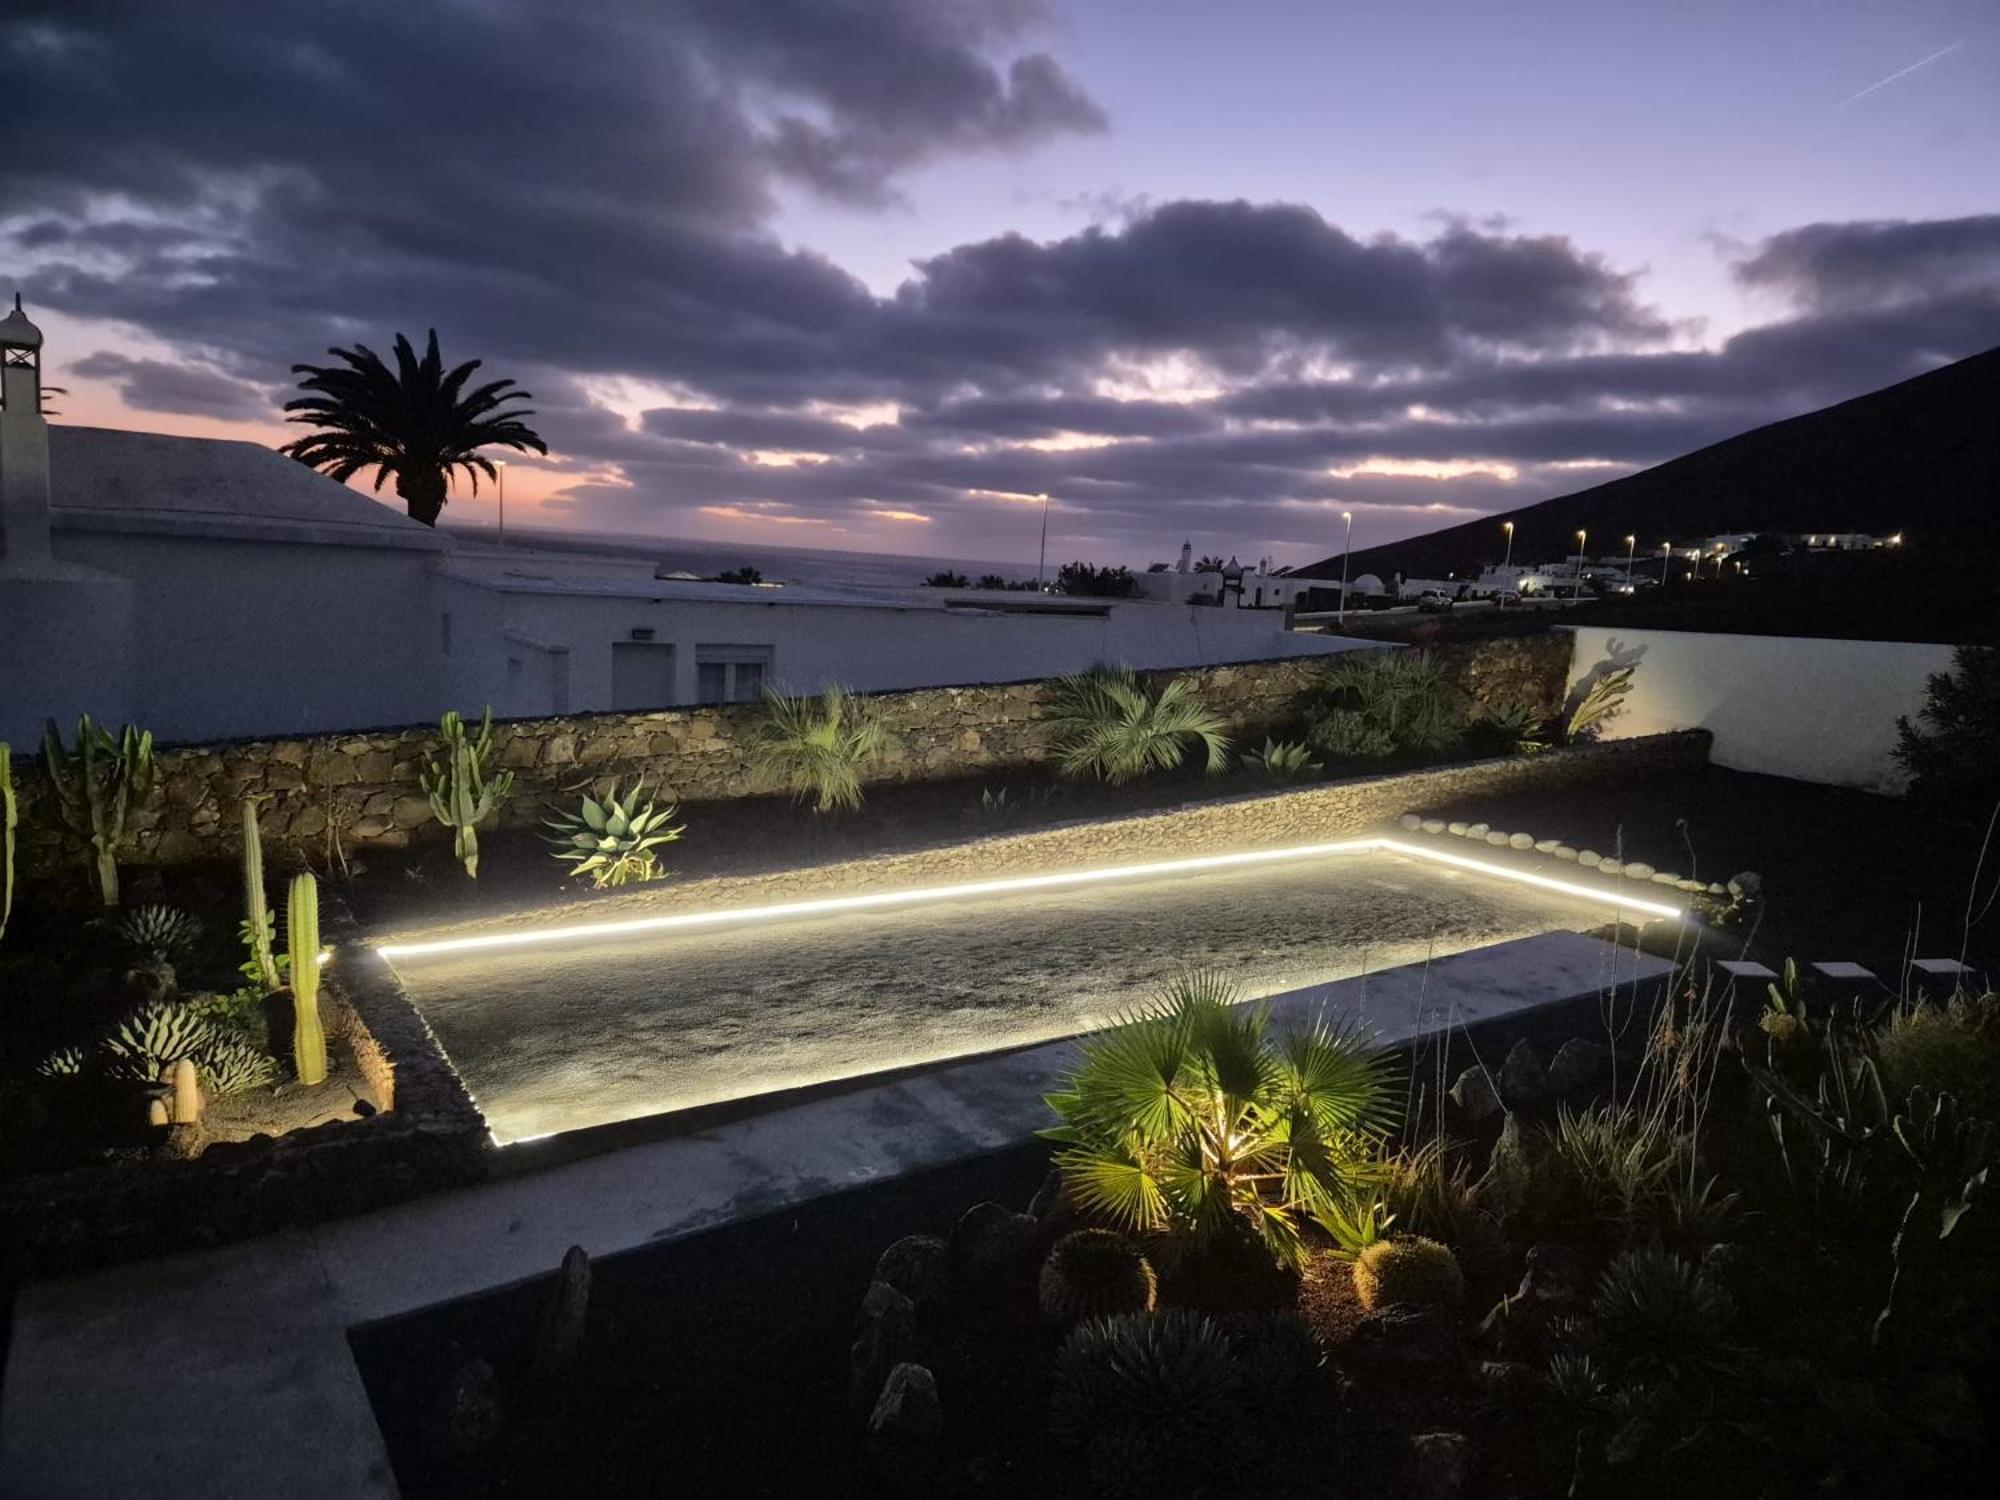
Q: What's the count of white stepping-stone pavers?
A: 3